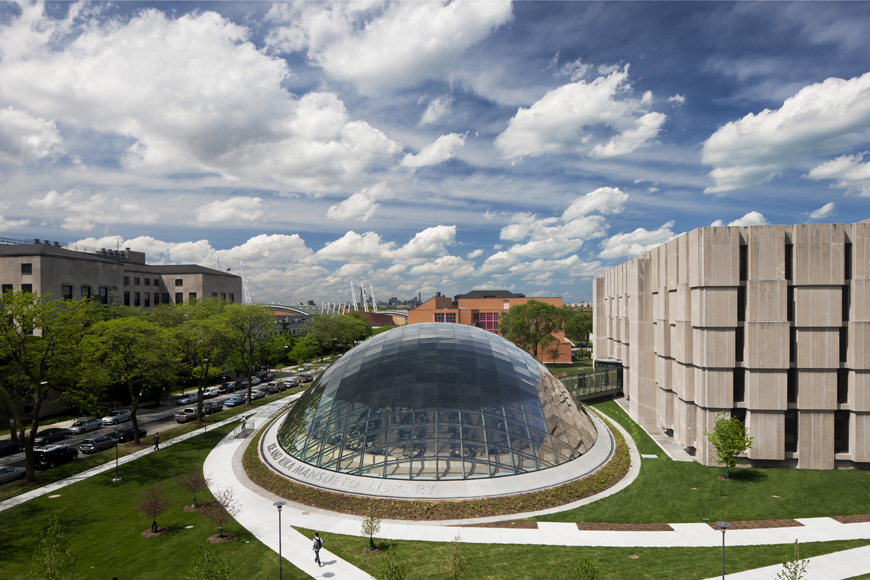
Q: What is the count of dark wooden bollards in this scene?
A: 0